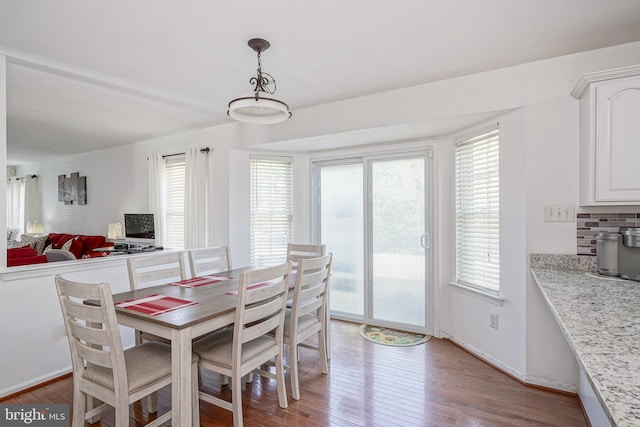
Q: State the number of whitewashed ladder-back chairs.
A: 6